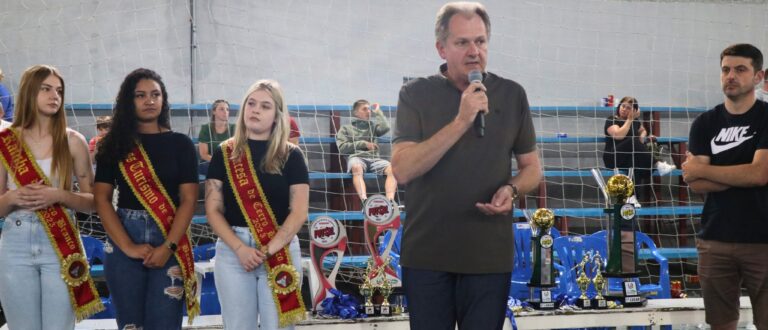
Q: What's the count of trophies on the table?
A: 8